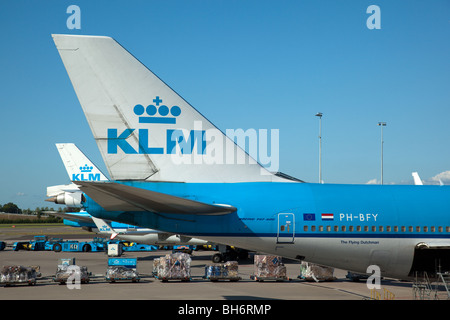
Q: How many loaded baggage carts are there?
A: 7